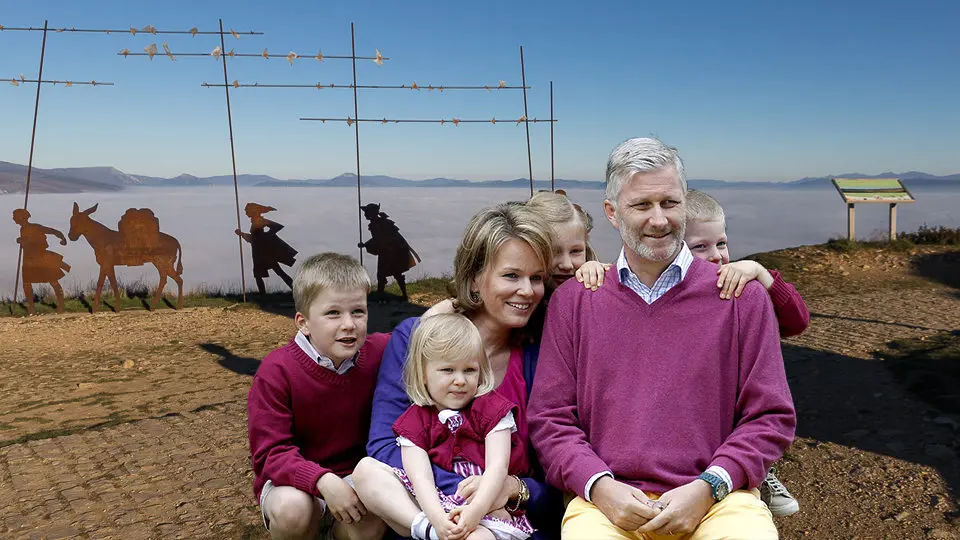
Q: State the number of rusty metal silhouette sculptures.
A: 4